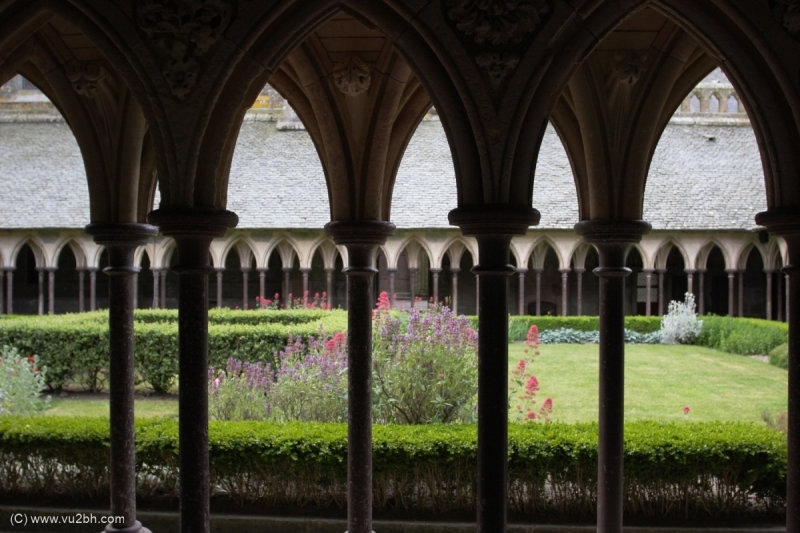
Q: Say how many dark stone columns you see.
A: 6